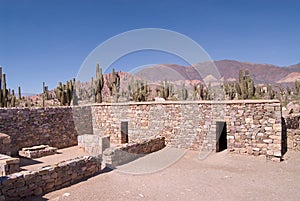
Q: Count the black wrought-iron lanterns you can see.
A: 0